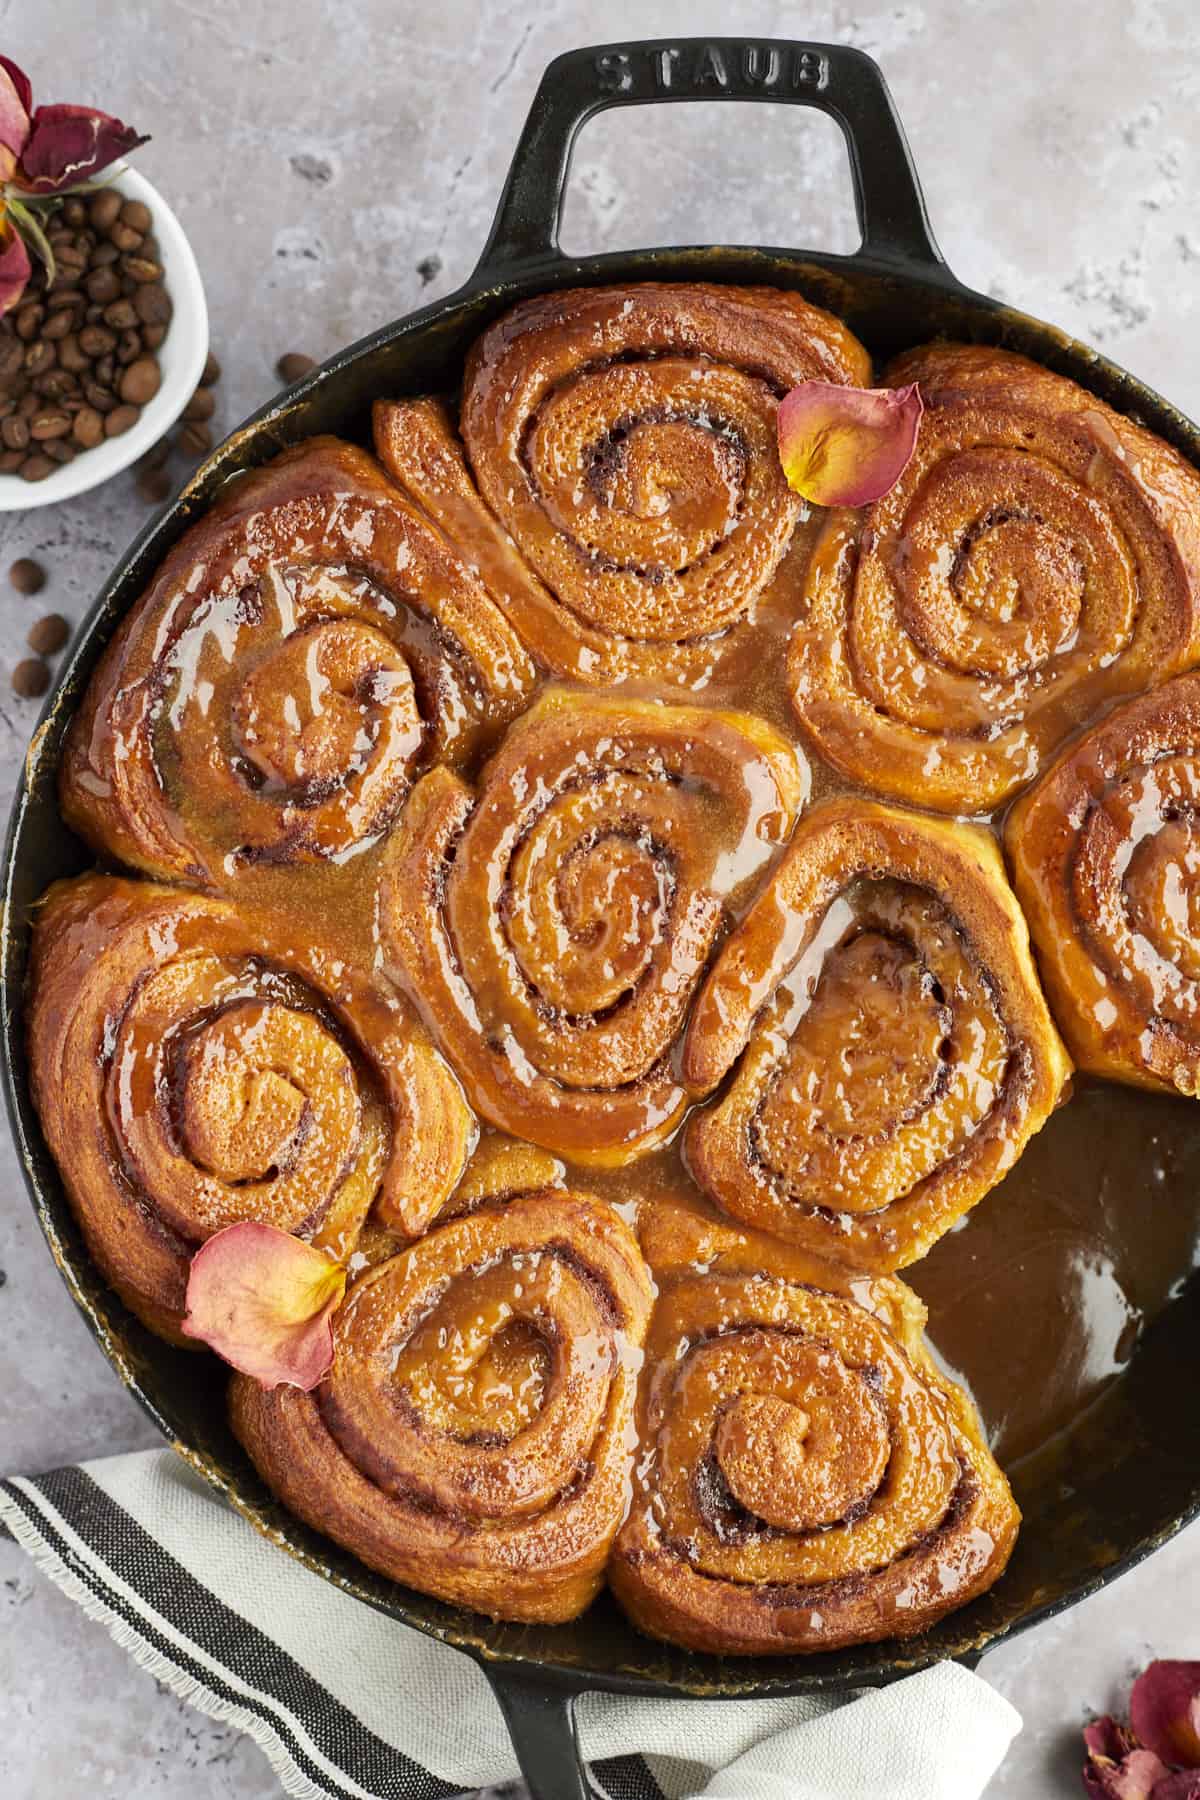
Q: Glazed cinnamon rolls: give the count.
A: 9